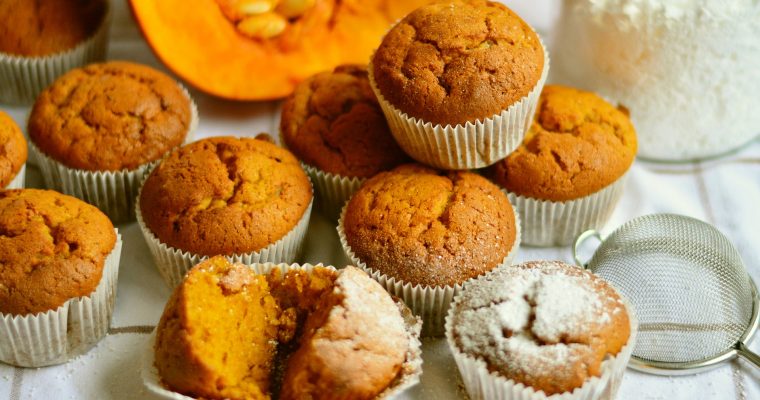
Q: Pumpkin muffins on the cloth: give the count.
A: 11